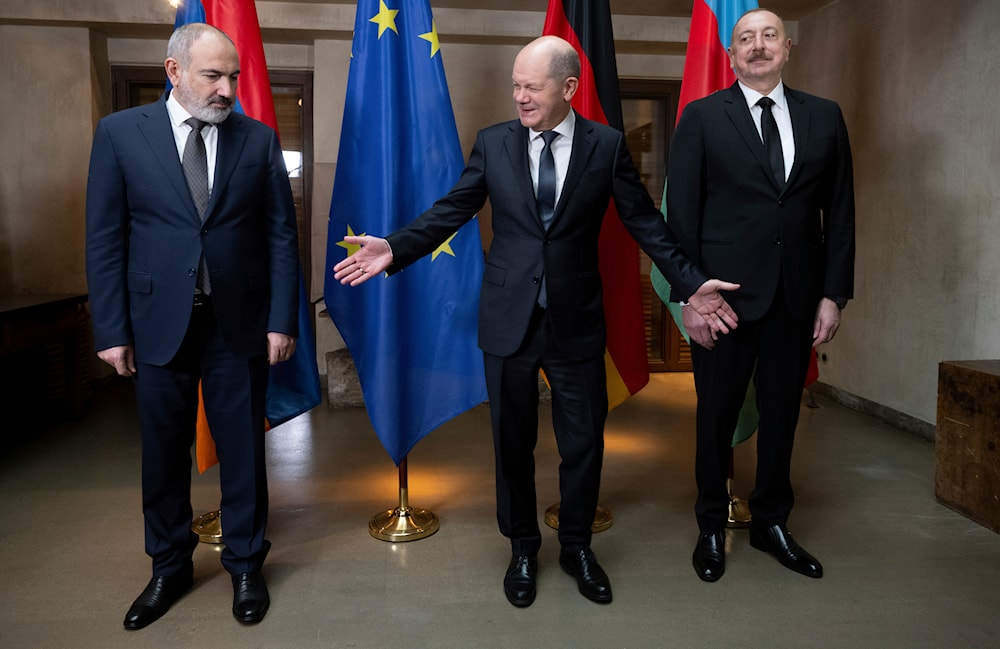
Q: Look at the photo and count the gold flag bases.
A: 4